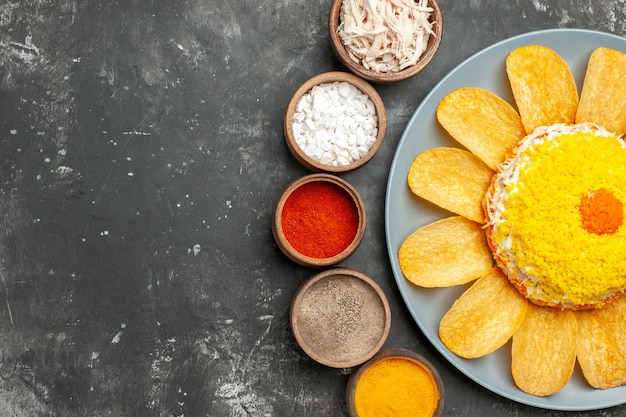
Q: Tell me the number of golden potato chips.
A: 8